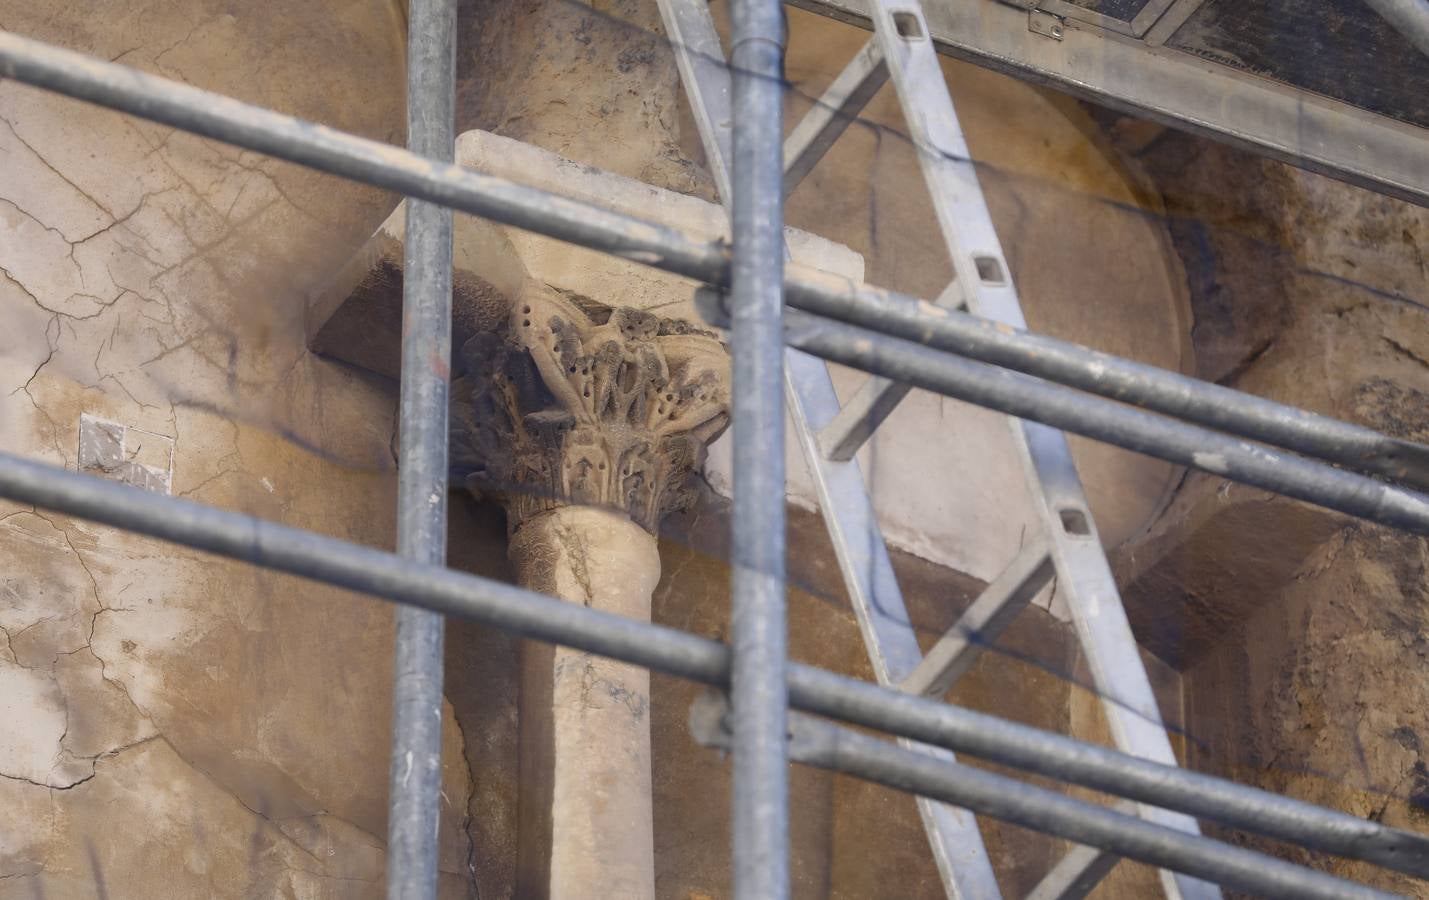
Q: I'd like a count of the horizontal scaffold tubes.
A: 4